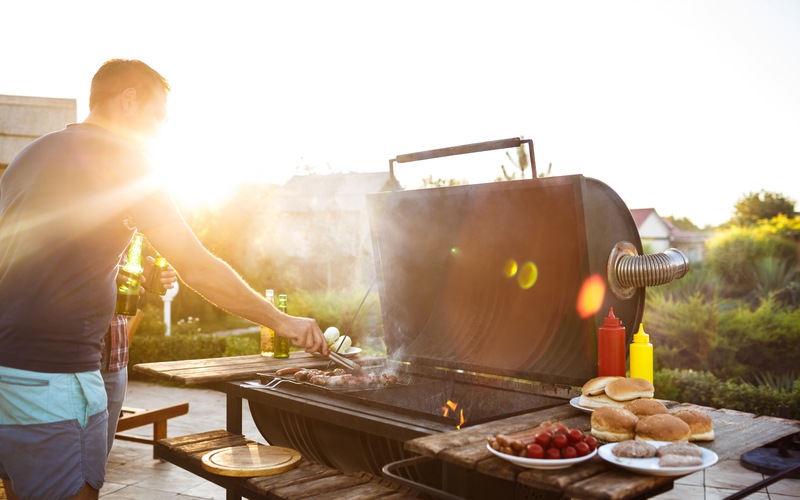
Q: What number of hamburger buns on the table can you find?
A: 7